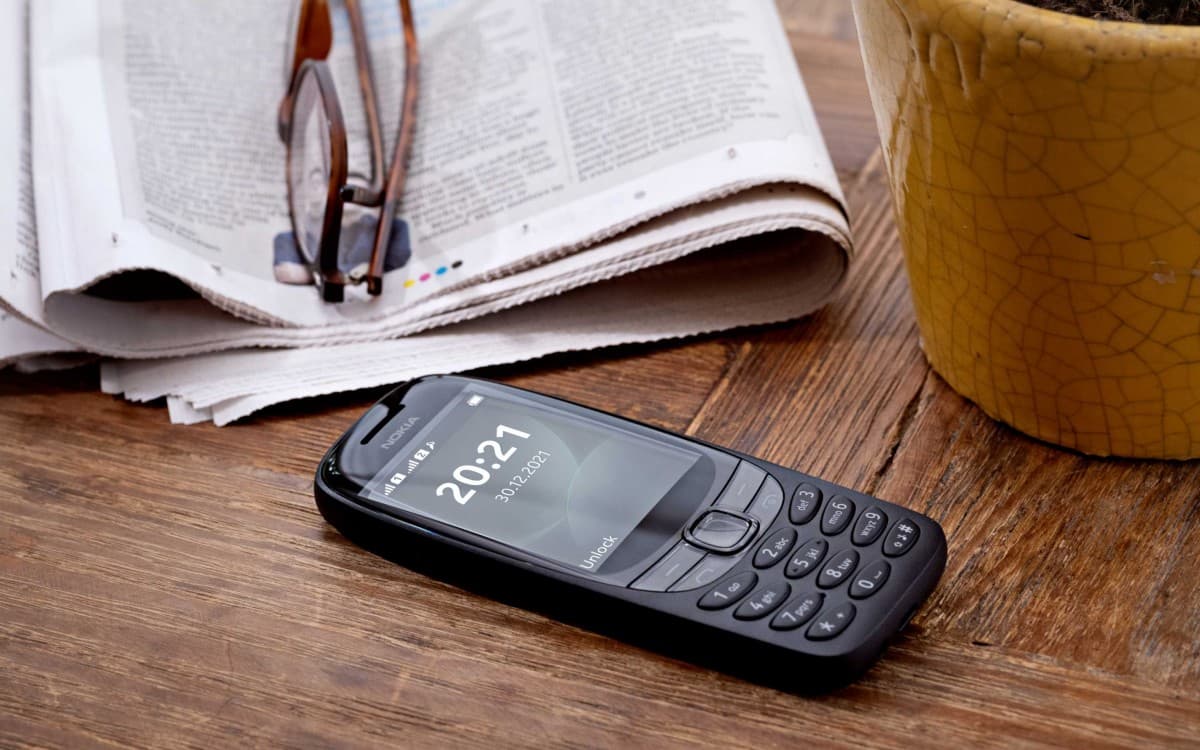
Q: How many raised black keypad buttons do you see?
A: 12